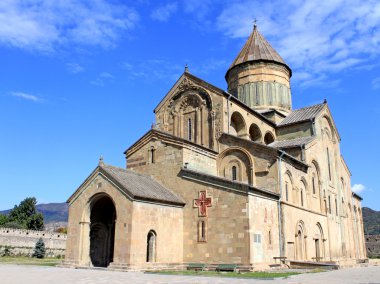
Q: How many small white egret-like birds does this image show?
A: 0